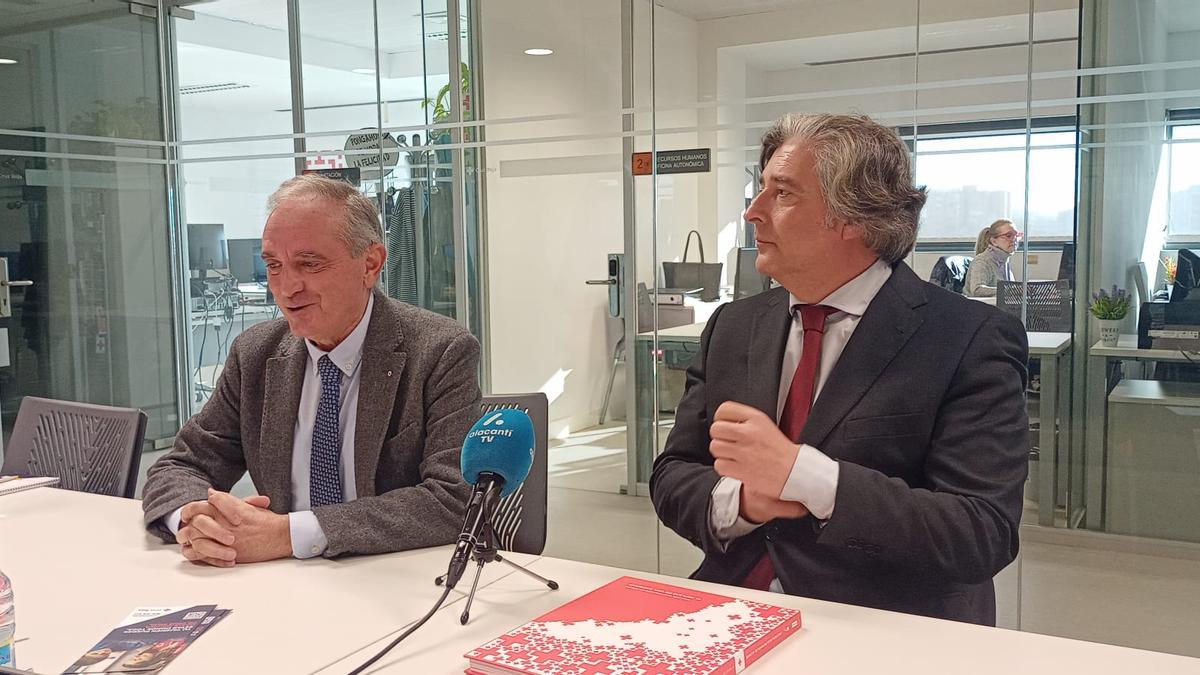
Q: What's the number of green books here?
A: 0